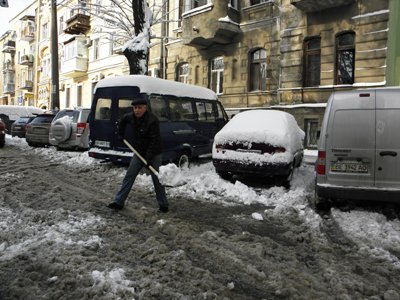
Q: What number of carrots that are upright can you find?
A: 0